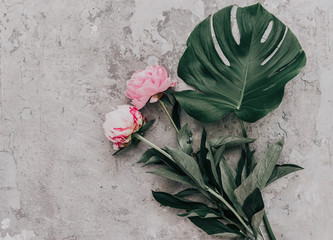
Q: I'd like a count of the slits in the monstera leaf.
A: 4